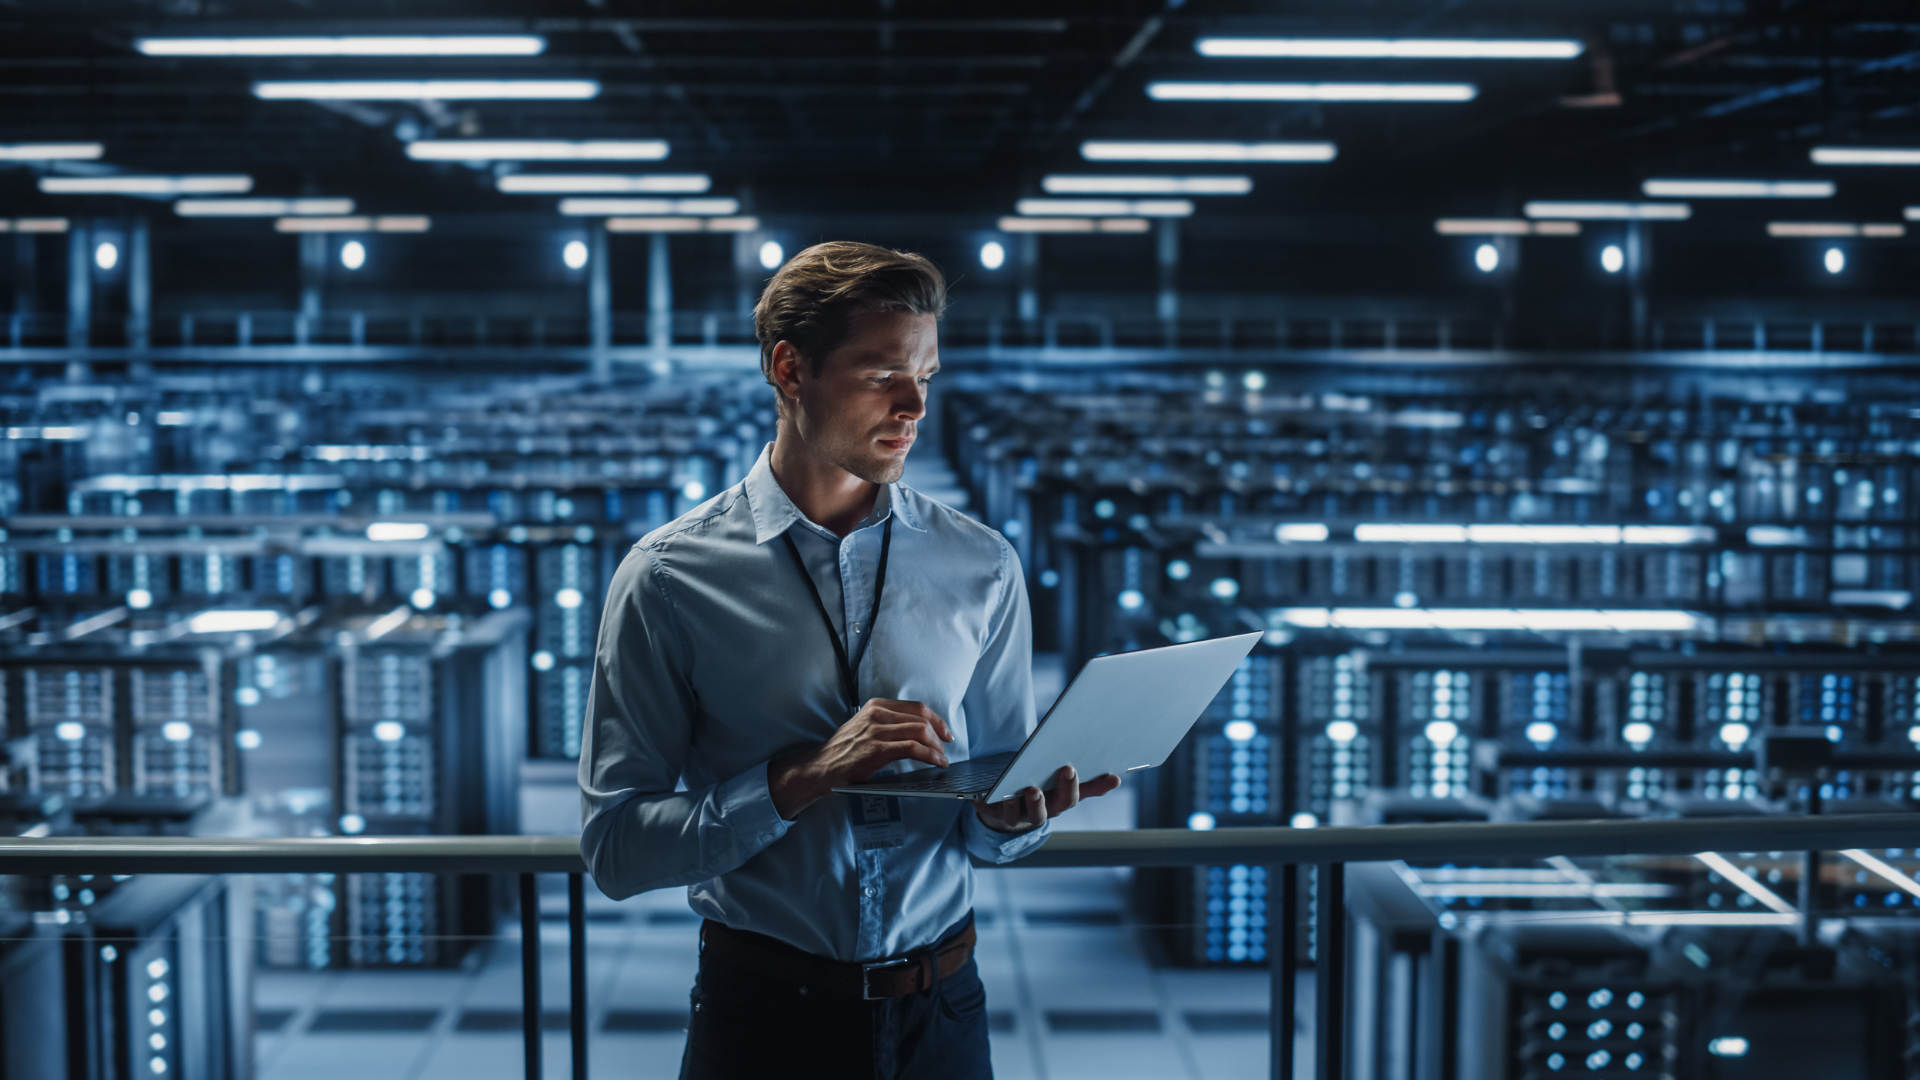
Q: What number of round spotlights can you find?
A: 8